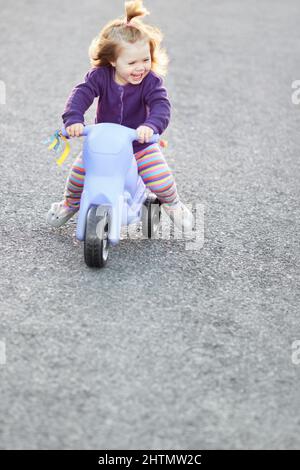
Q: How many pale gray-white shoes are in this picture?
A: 2